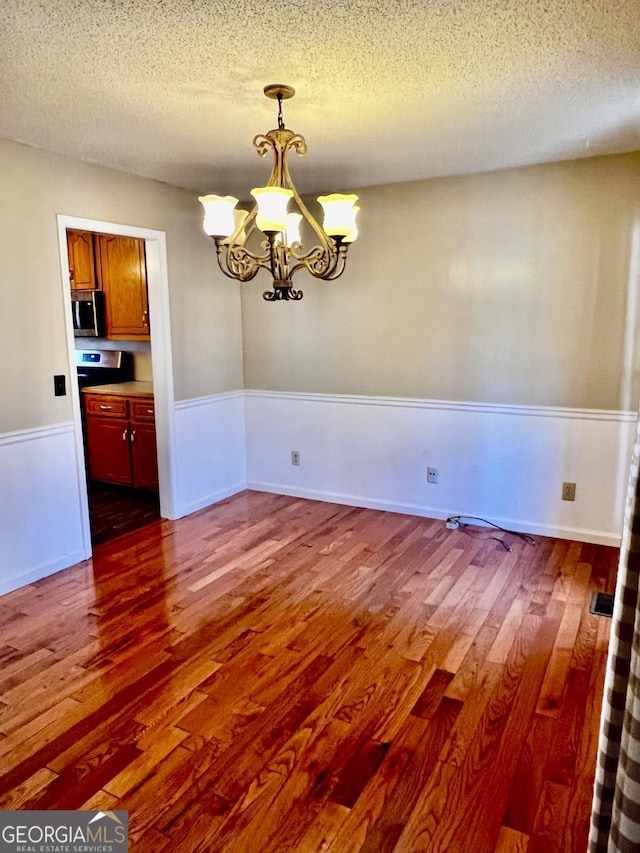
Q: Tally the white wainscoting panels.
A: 3